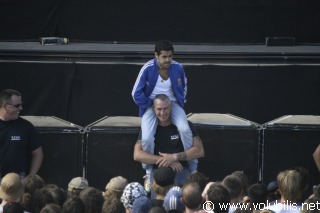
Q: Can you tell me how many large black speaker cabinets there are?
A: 4